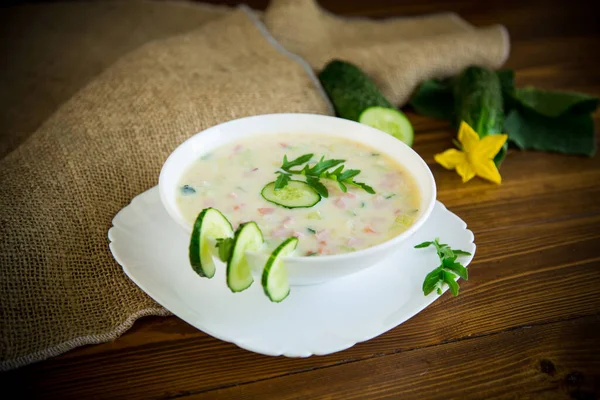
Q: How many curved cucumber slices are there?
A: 3